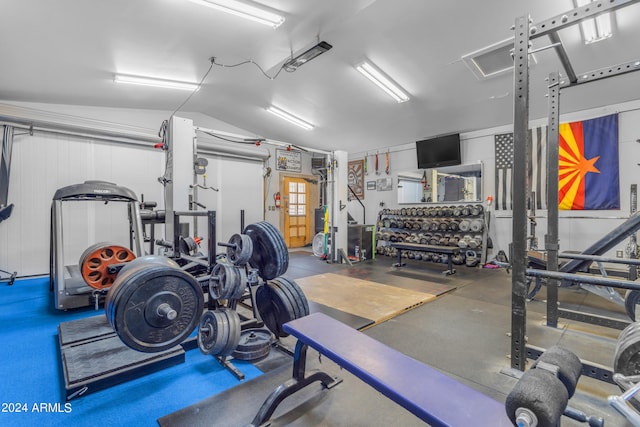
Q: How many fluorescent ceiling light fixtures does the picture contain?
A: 5